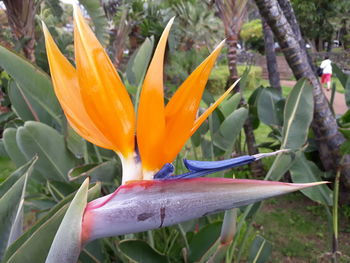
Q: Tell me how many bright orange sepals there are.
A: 5